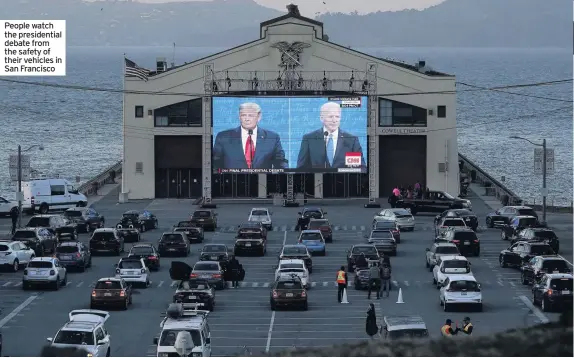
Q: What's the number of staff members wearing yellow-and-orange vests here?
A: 3